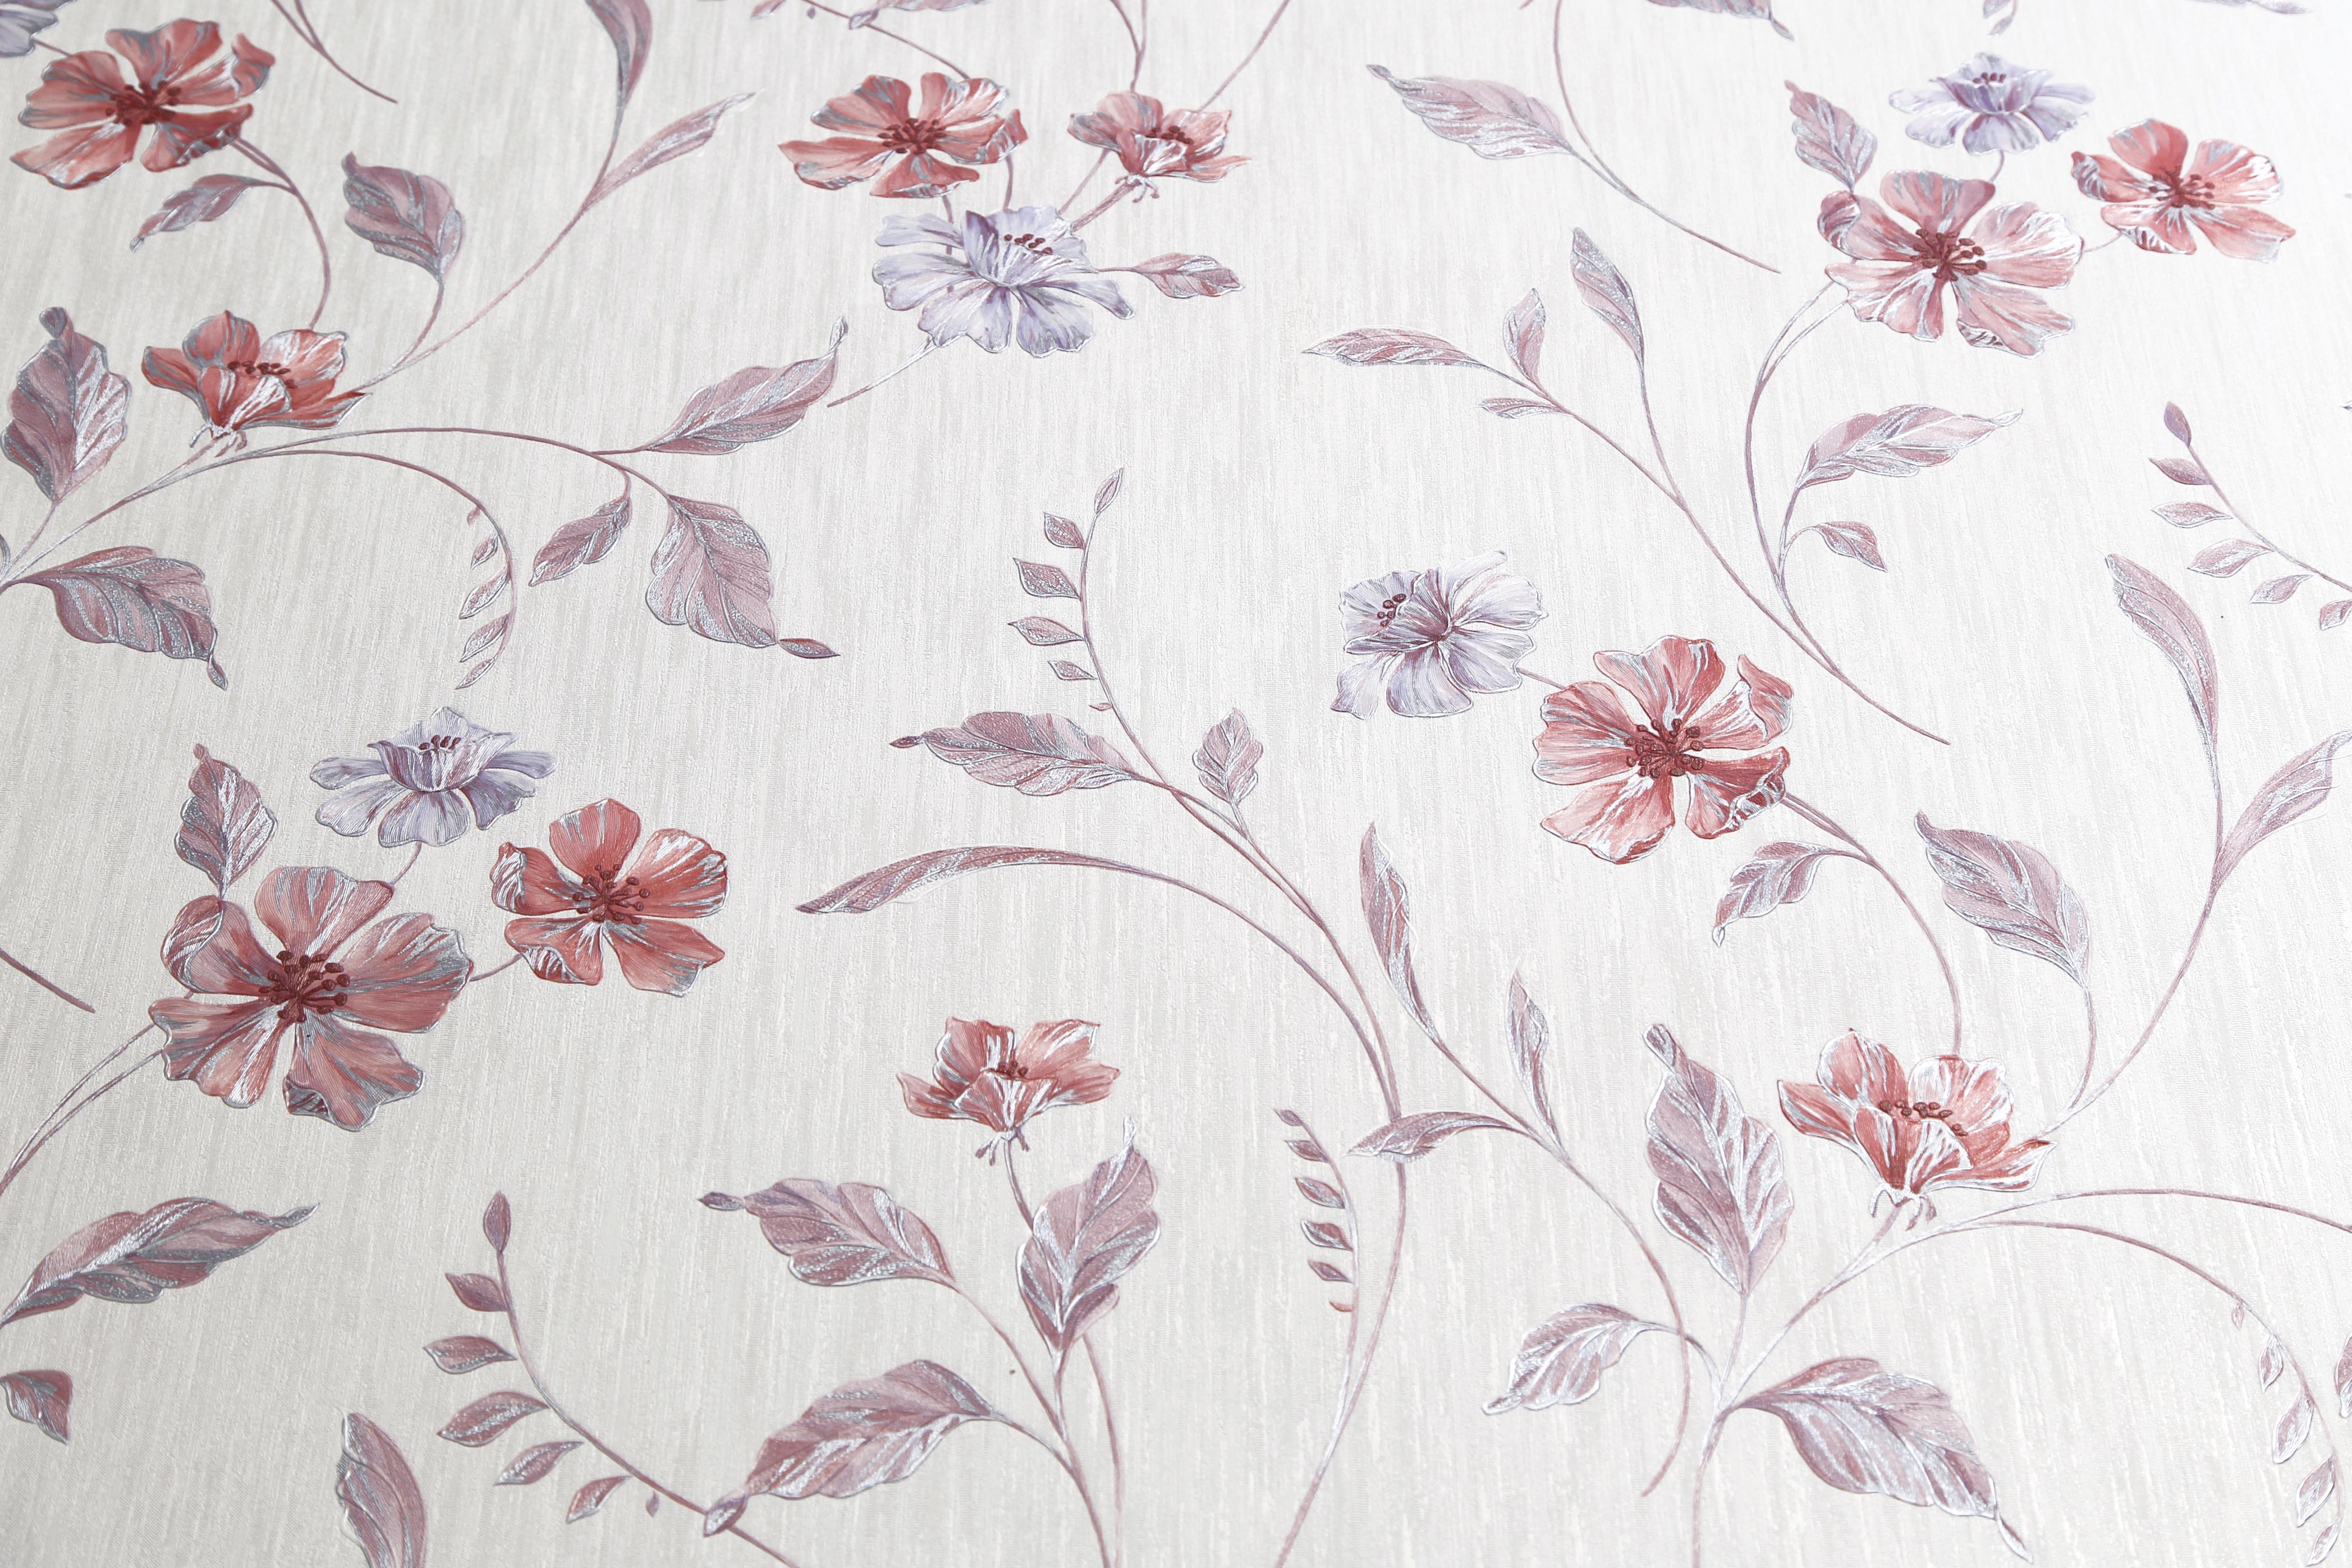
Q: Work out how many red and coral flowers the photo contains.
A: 11